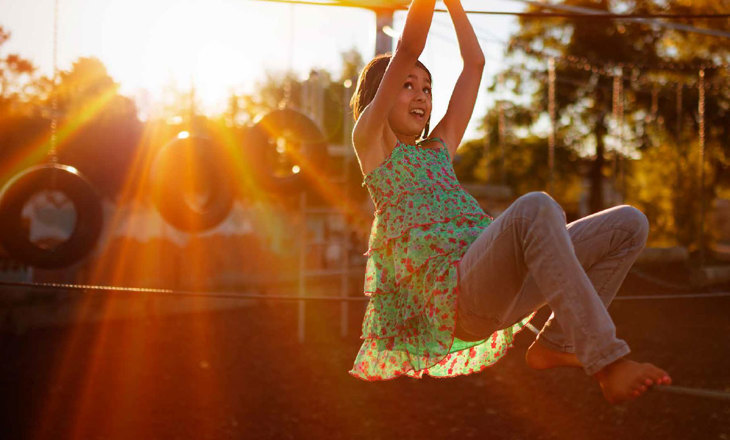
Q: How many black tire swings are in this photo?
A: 3